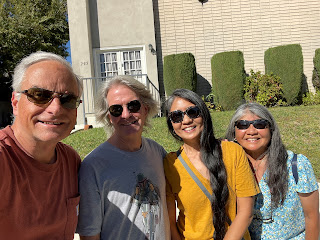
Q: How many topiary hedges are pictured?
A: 4